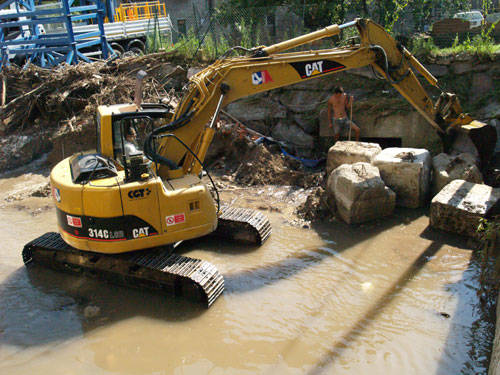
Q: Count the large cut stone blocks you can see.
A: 5